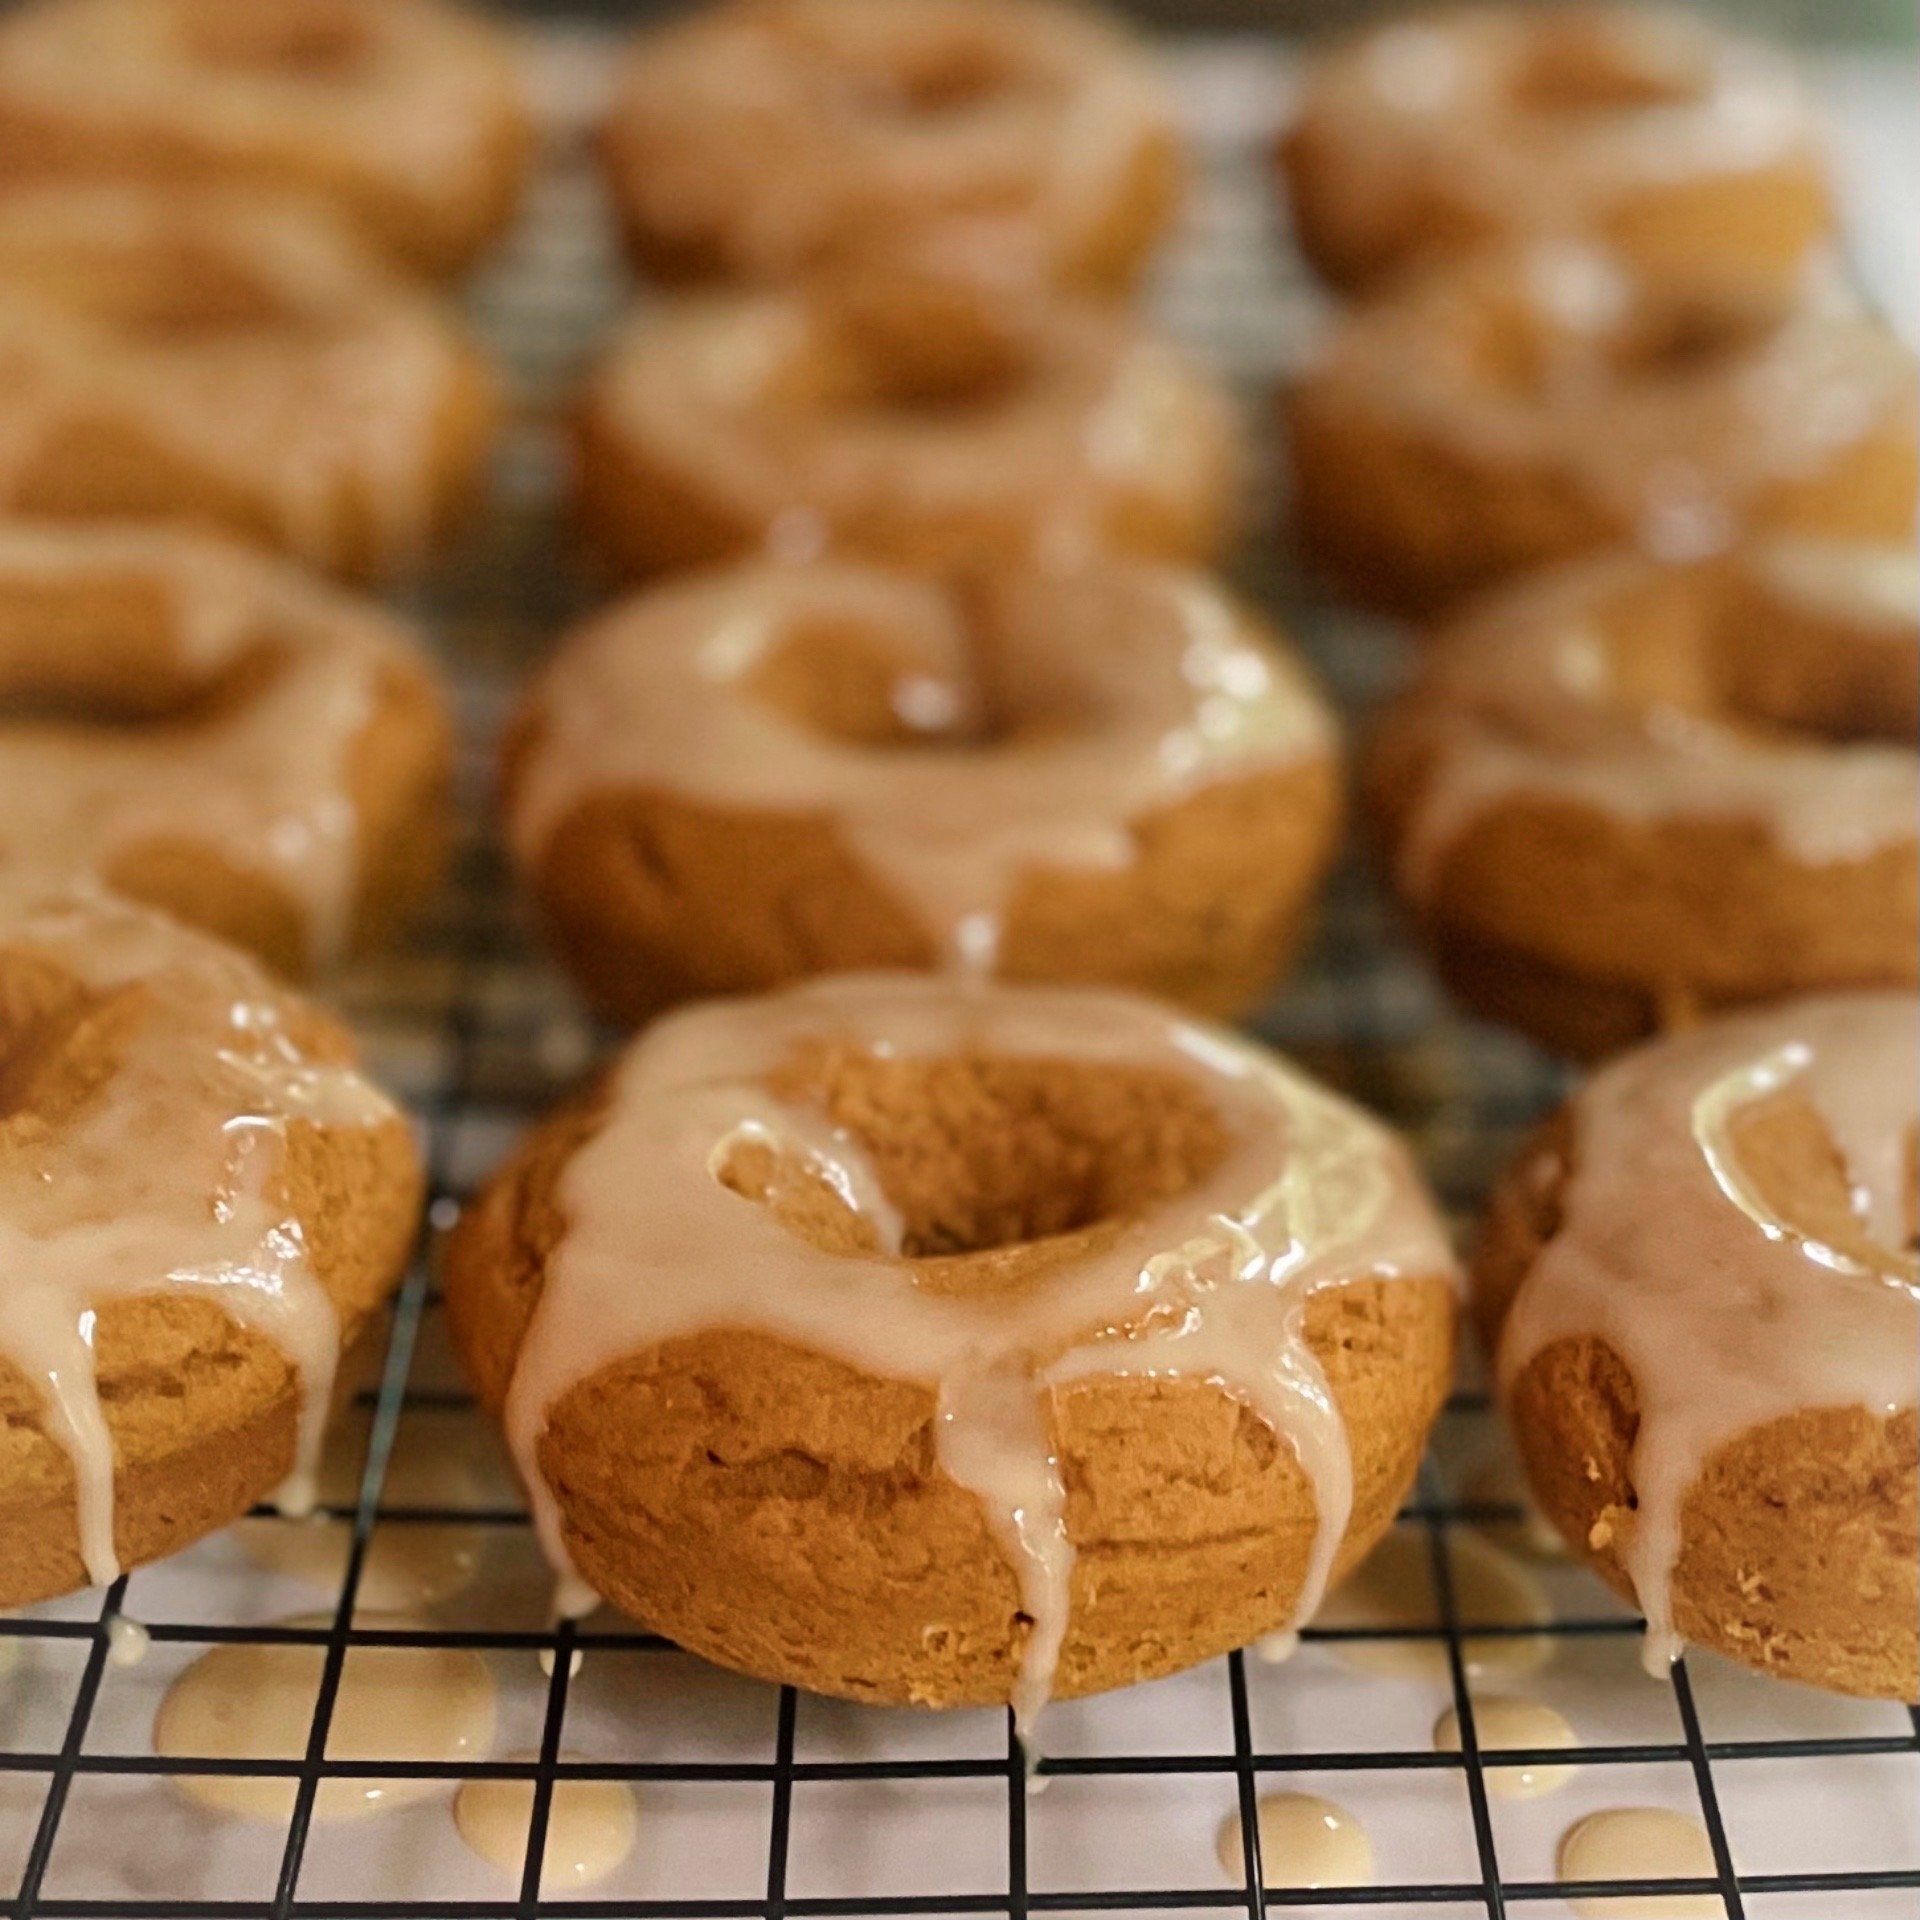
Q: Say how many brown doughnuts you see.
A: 12